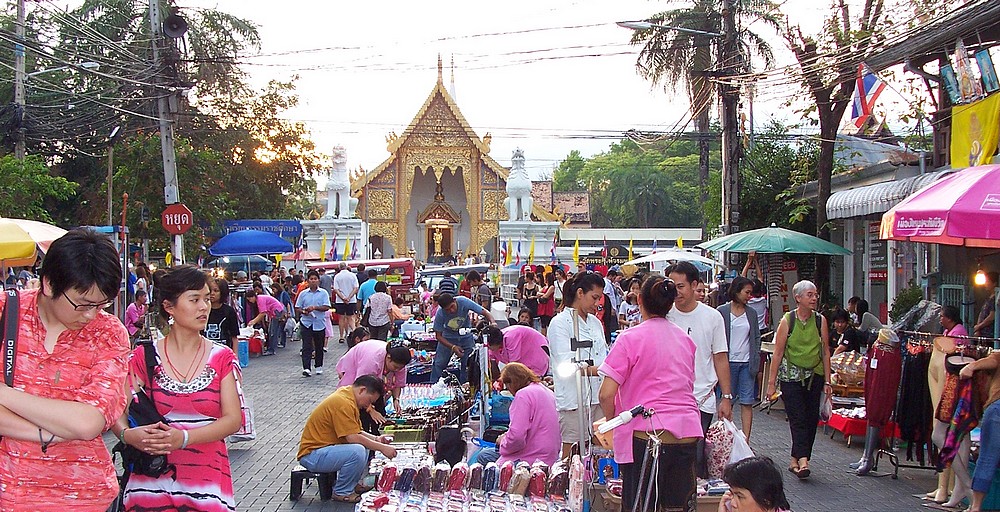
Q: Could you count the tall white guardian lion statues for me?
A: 2